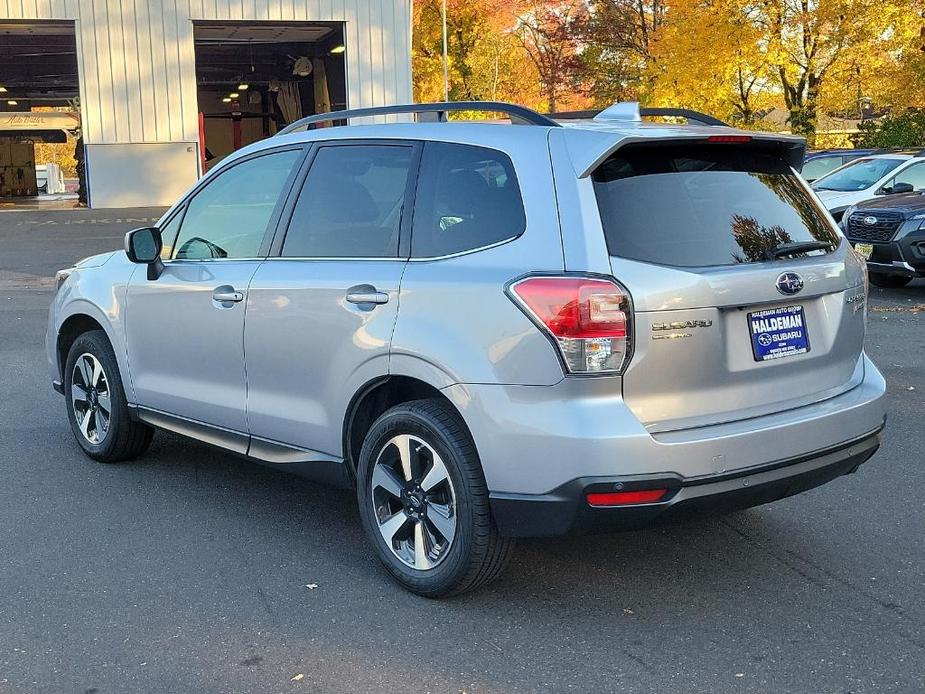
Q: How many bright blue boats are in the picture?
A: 0